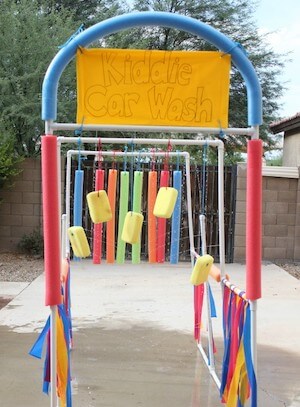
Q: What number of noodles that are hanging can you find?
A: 8